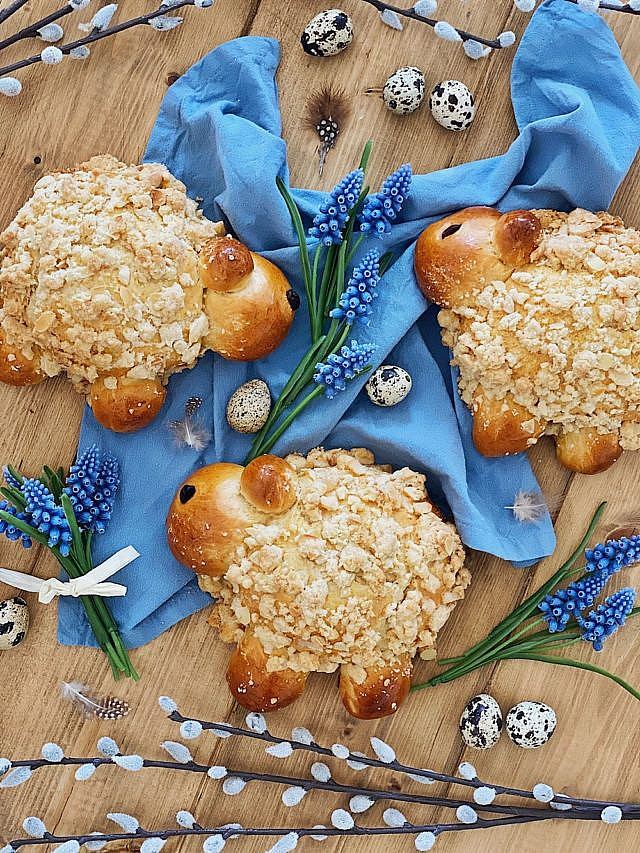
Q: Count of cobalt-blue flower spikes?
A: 12